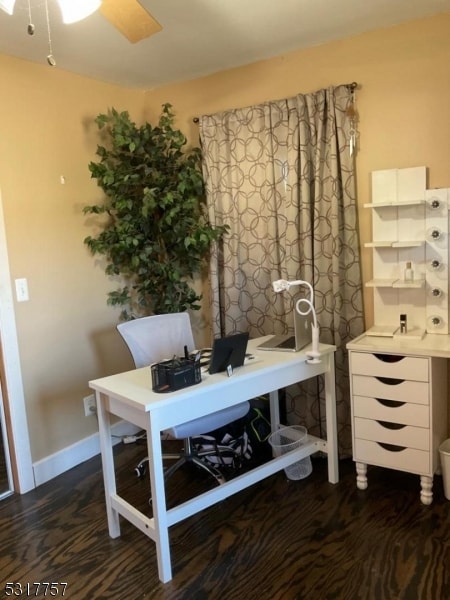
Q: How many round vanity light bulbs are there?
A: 5